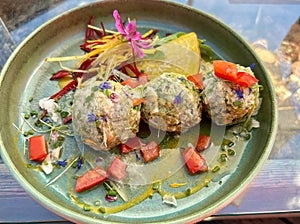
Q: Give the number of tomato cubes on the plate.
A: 11